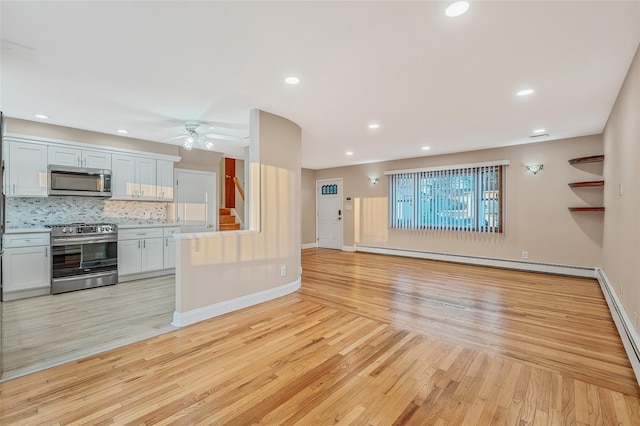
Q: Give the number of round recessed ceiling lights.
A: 9